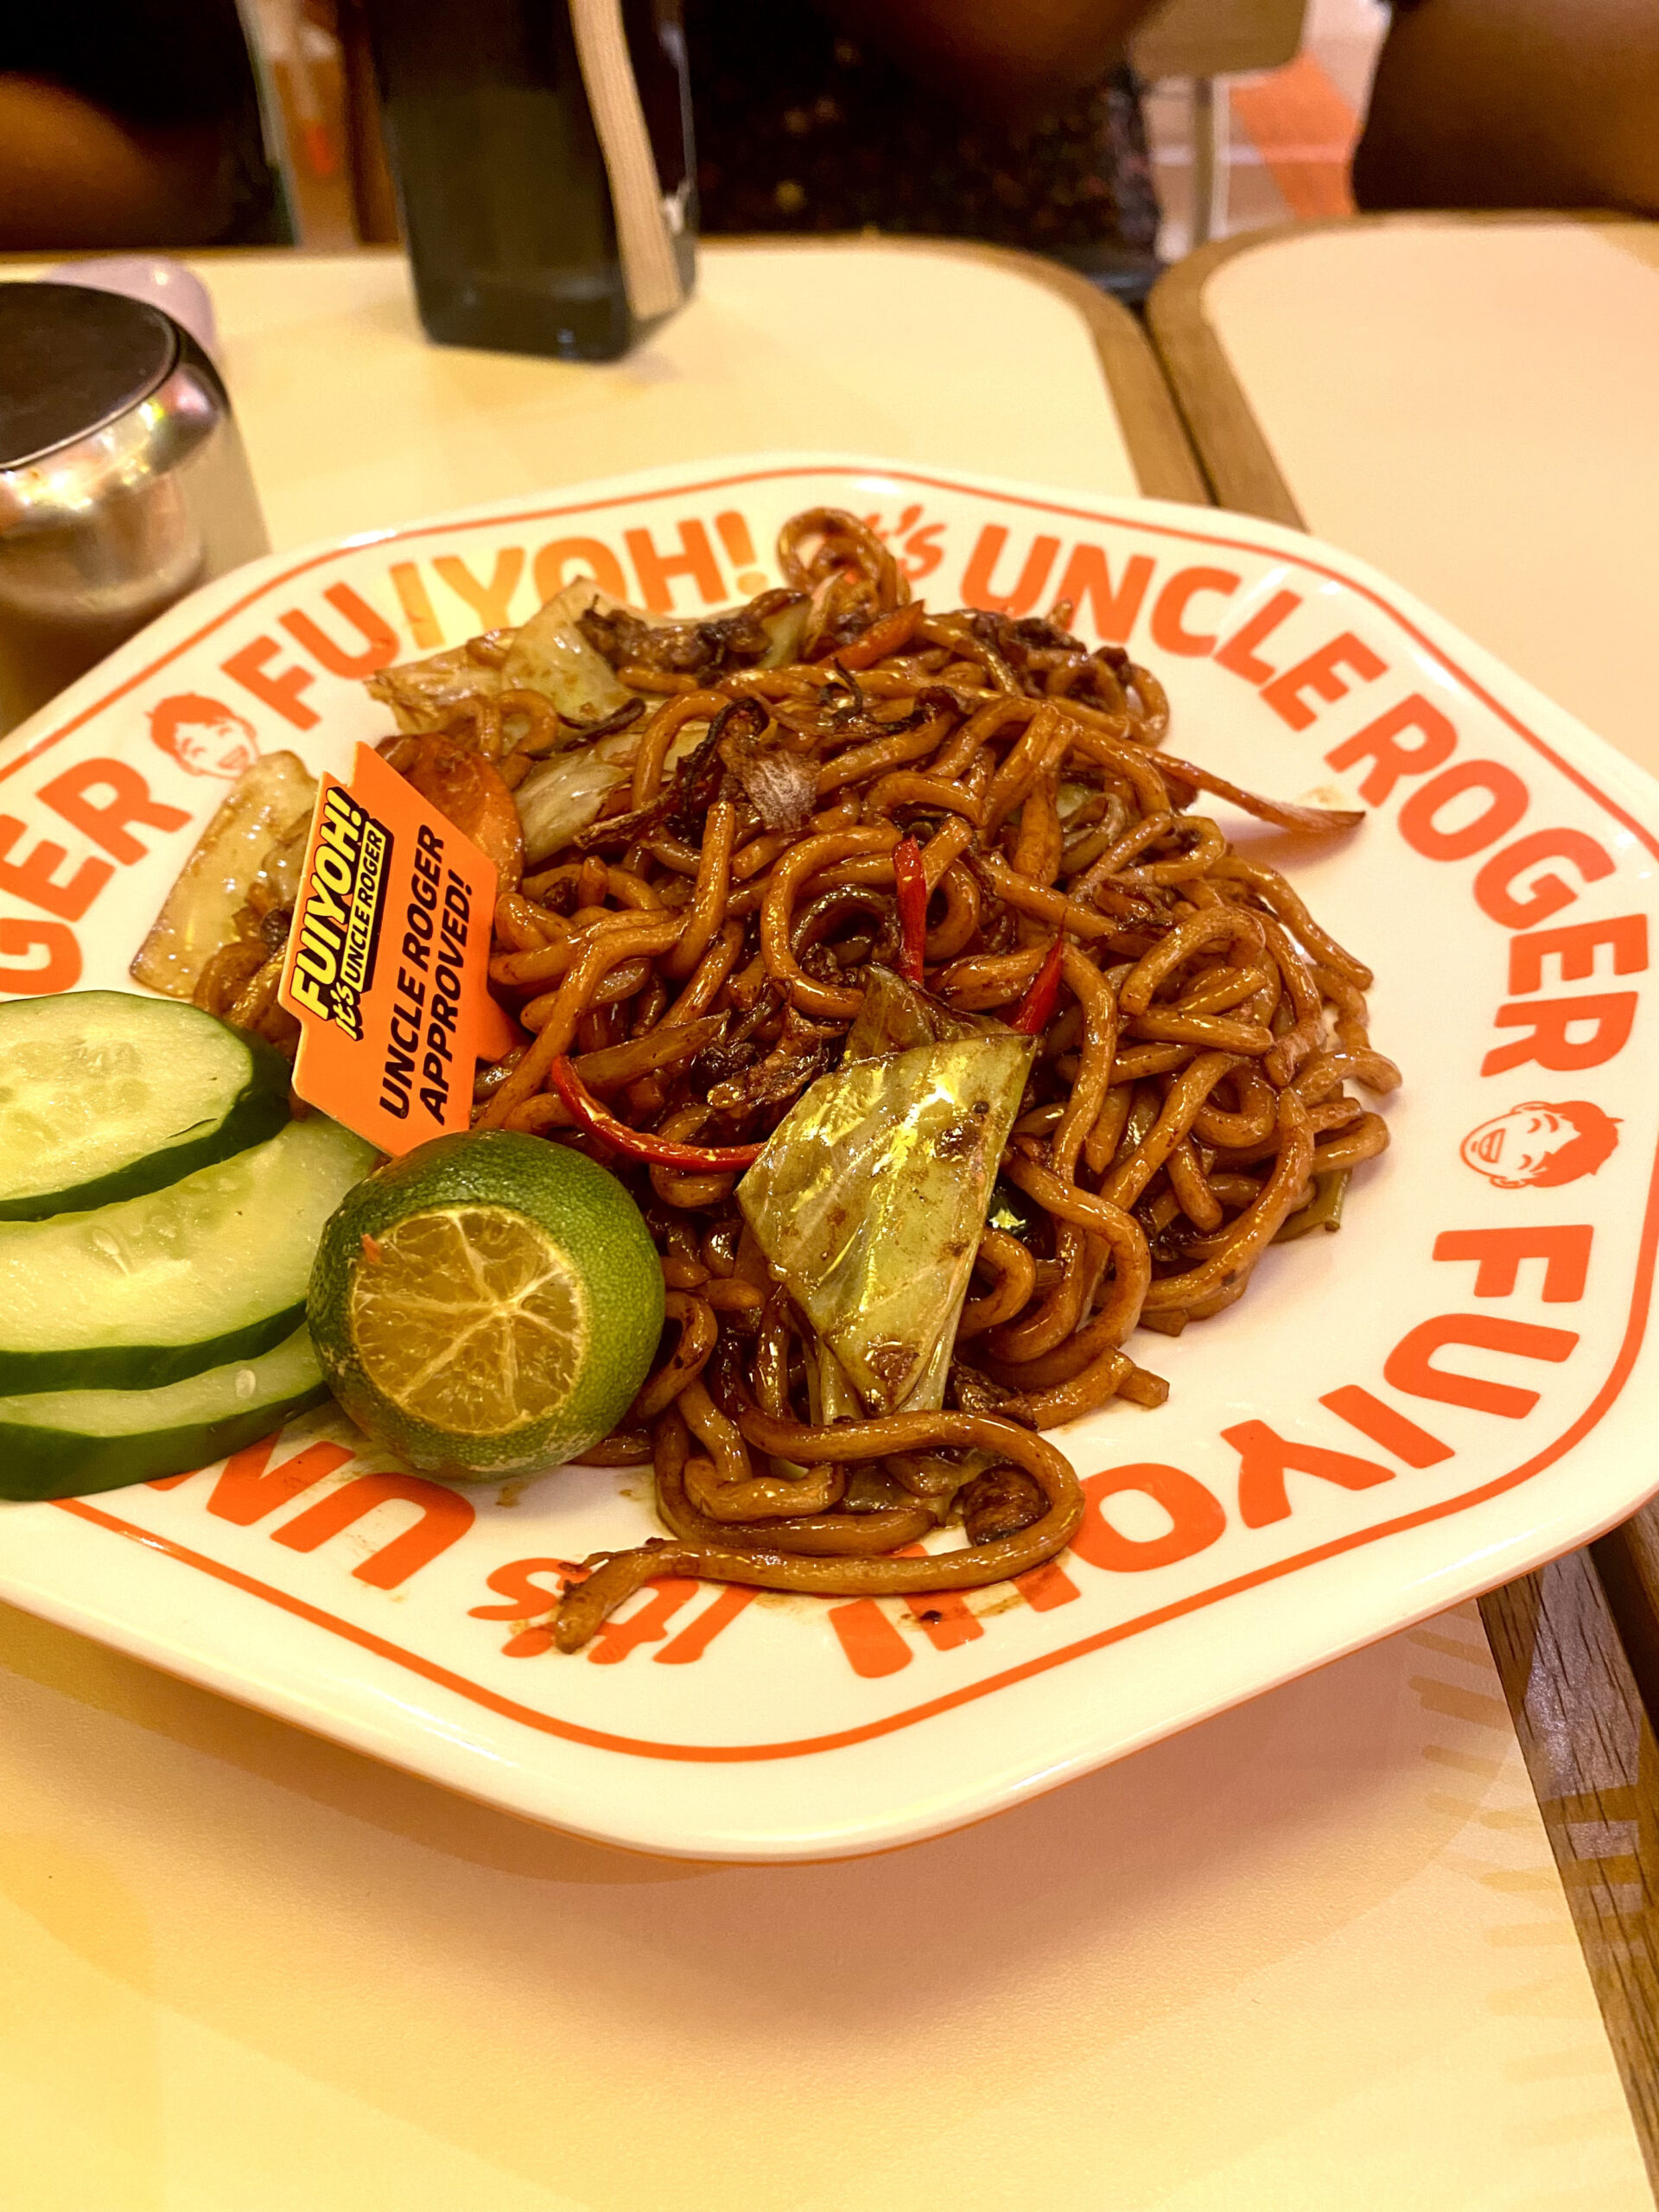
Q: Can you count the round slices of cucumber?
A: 3